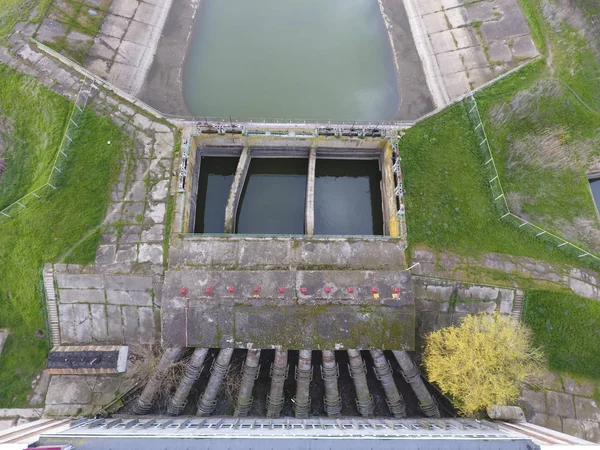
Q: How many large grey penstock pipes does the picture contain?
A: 10